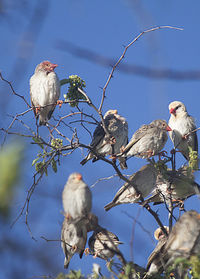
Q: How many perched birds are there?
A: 11